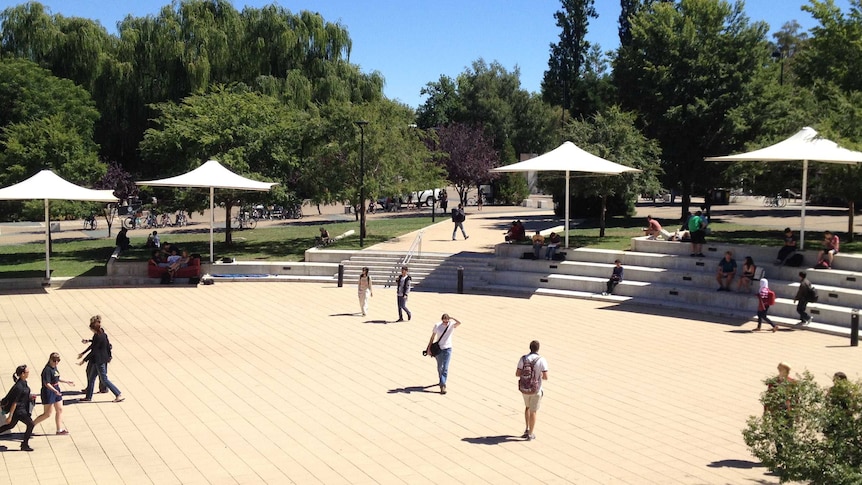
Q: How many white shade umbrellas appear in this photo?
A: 4